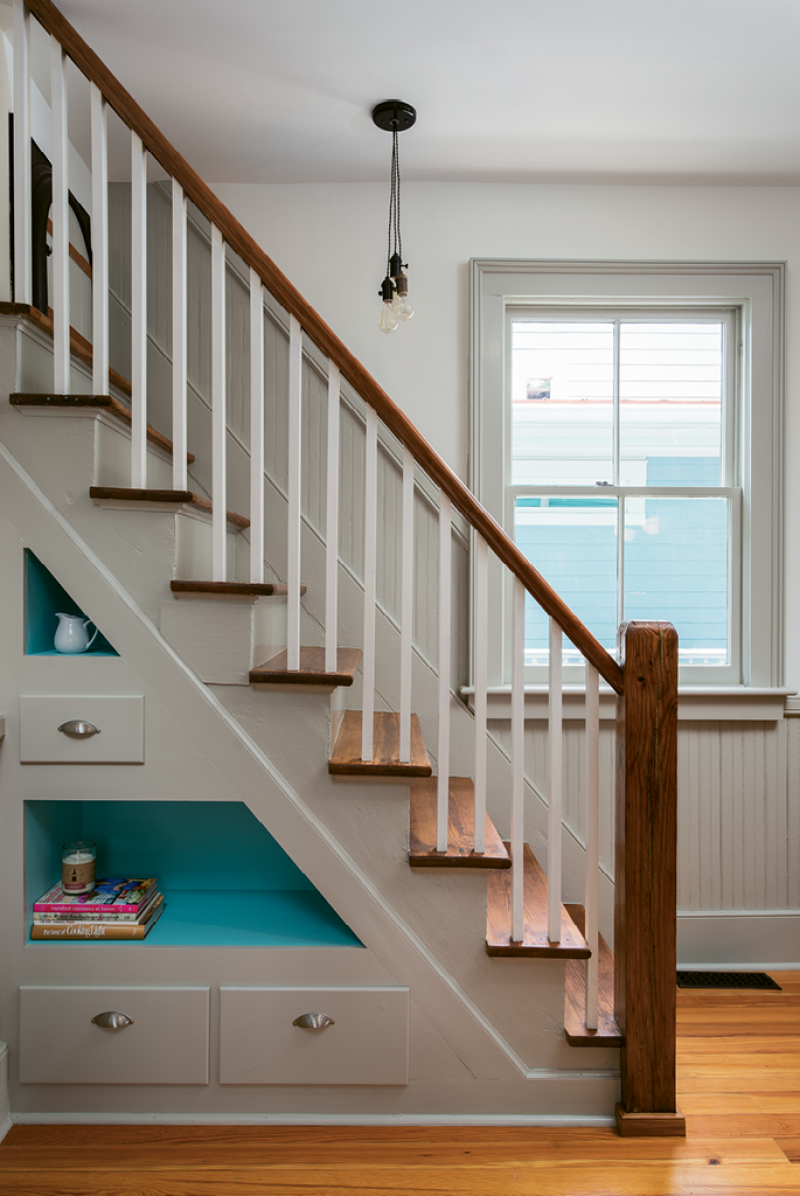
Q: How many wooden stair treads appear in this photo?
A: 9